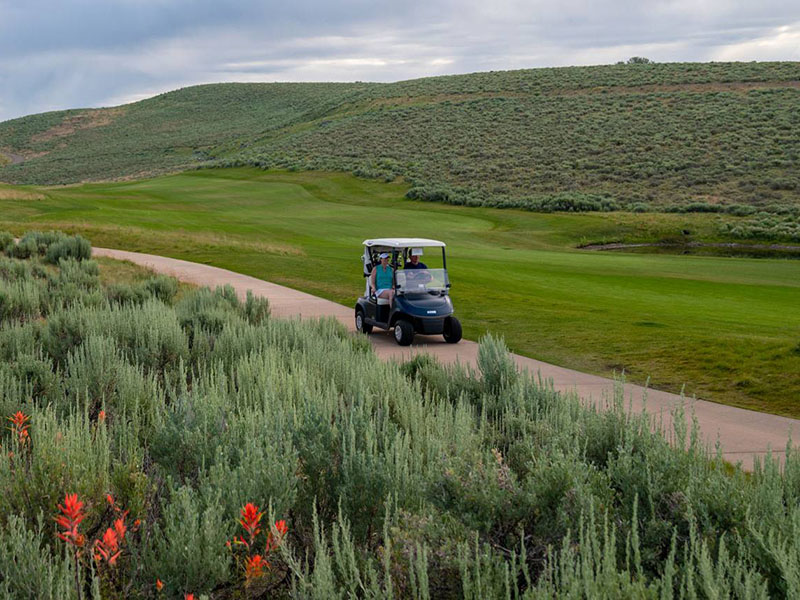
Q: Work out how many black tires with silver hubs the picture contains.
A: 2